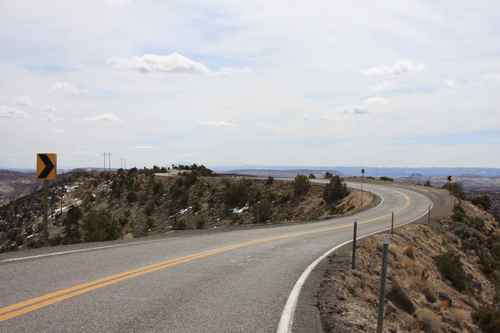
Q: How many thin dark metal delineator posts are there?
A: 4